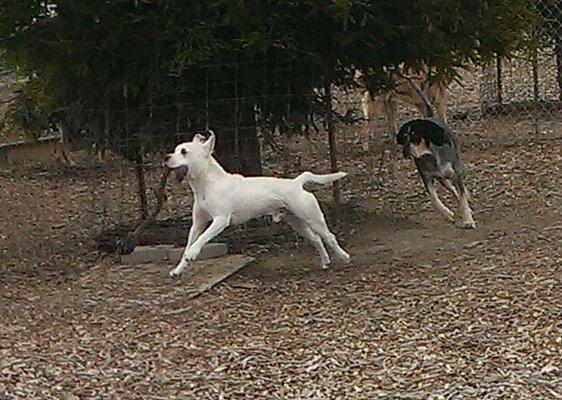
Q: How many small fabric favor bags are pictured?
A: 0